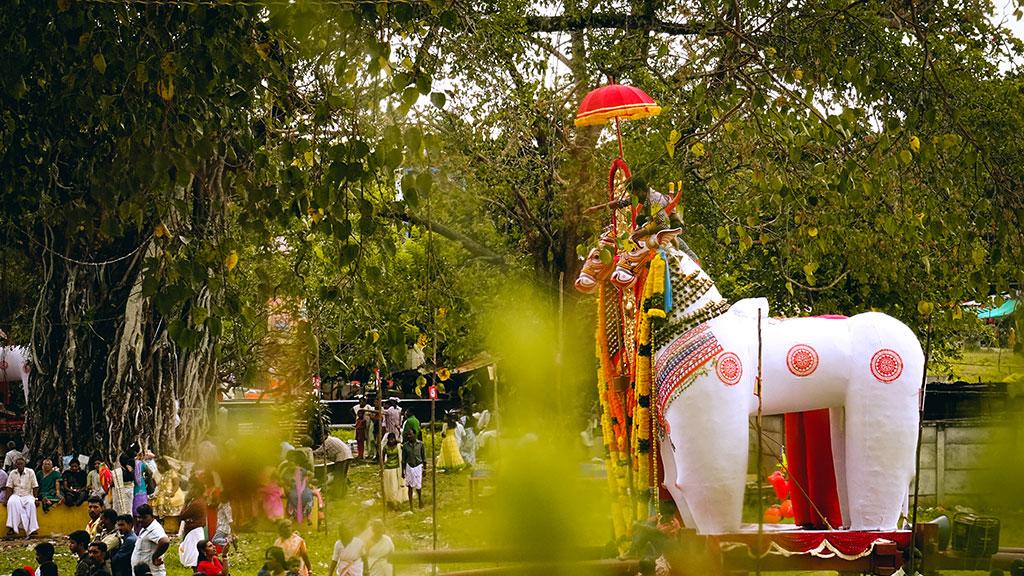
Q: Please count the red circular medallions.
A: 3